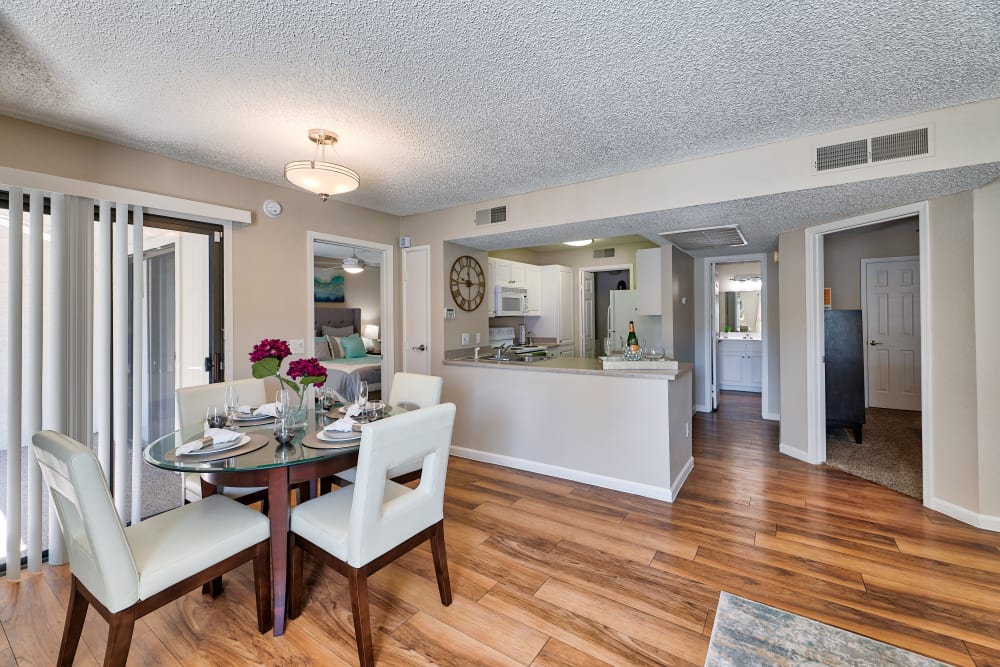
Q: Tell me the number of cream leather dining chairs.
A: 4